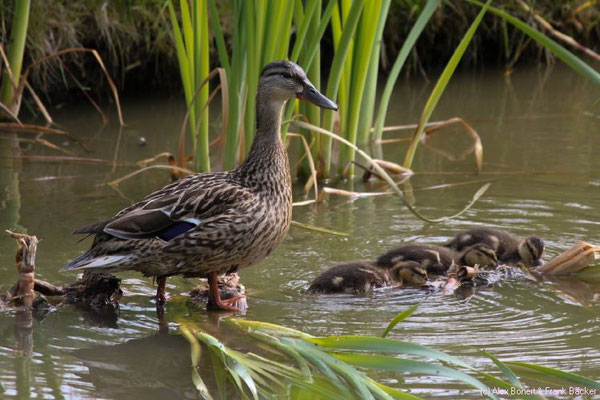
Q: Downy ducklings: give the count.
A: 3